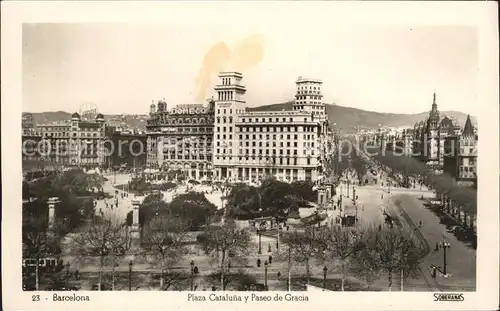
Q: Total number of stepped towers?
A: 2